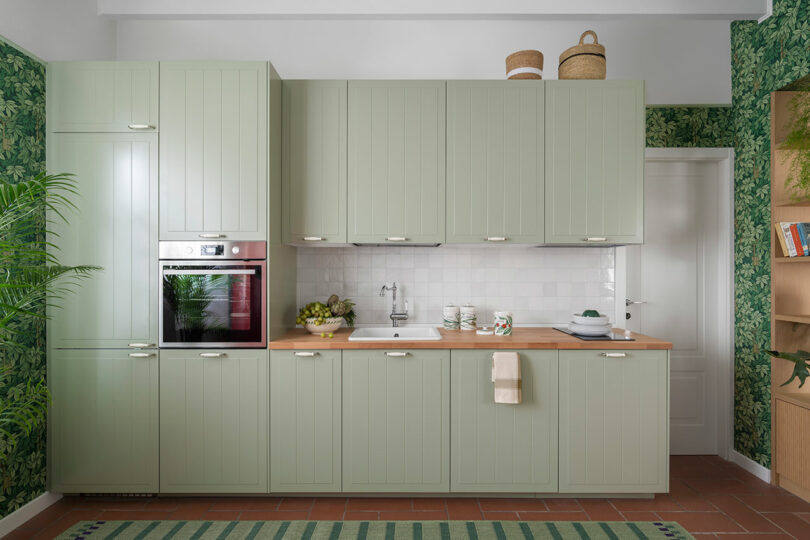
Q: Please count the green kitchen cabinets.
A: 13